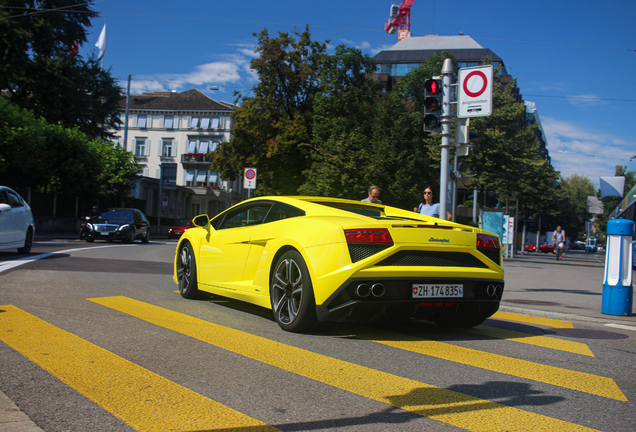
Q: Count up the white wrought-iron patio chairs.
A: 0